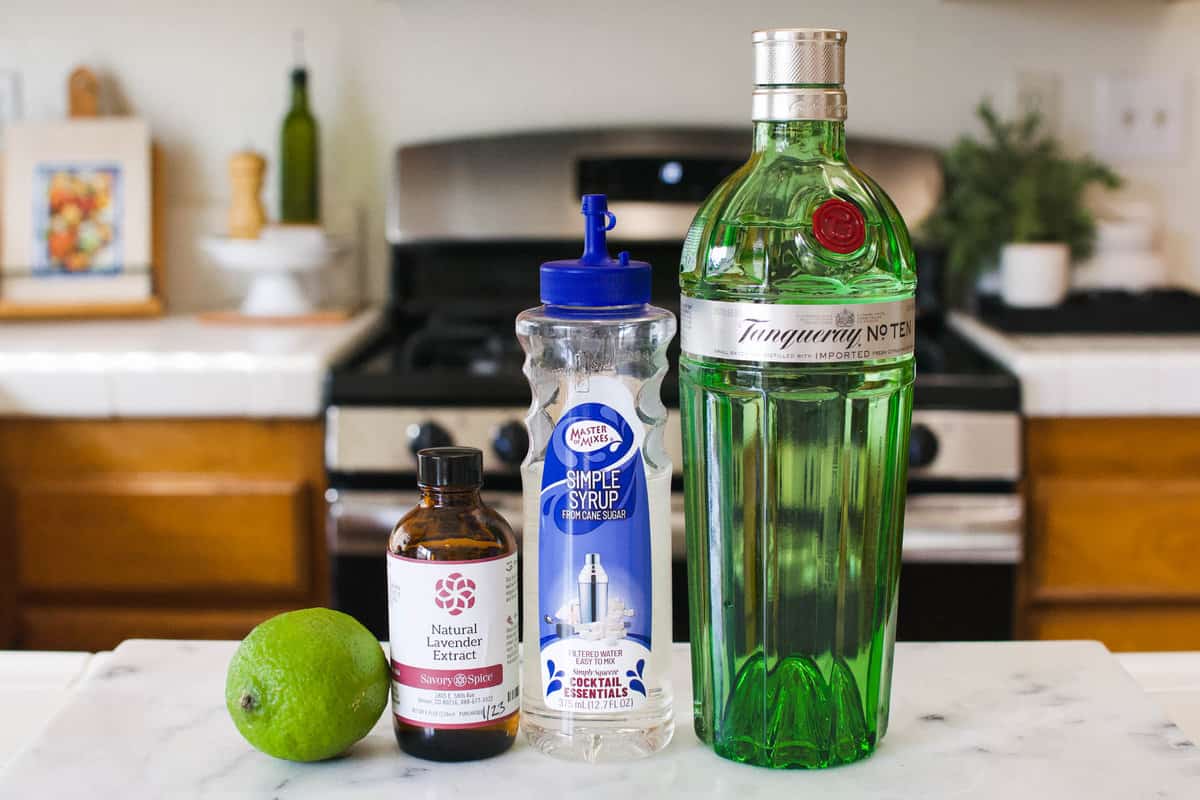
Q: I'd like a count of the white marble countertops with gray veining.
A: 1